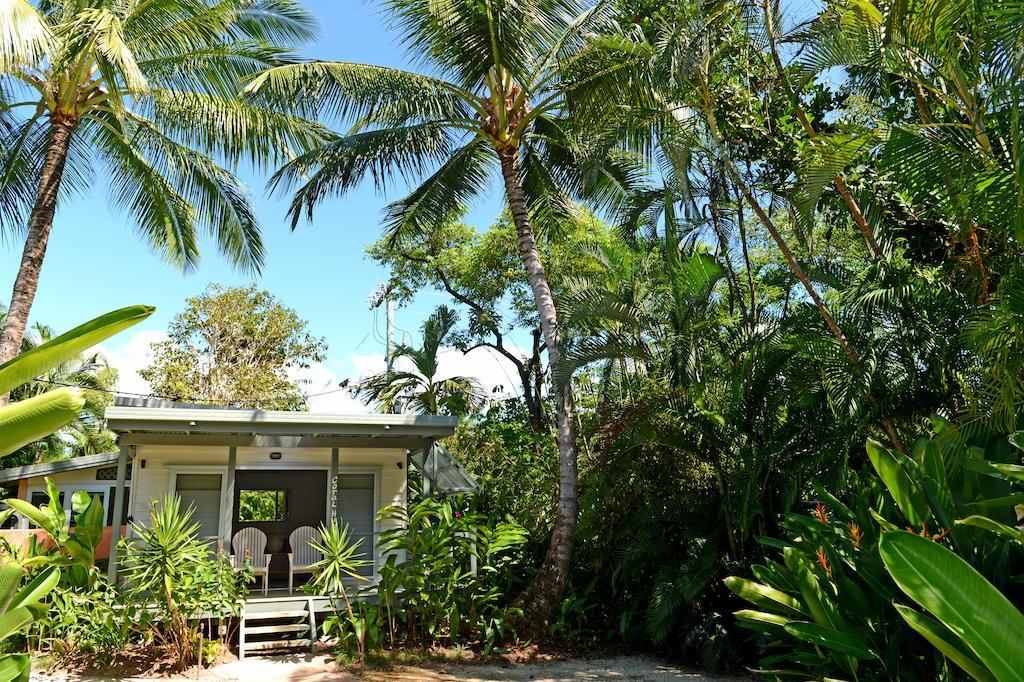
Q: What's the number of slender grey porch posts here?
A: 4